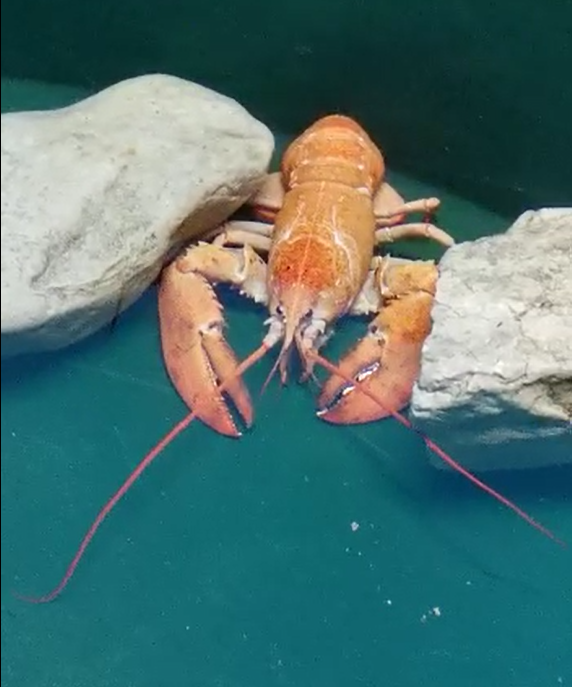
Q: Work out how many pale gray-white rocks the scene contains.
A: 2